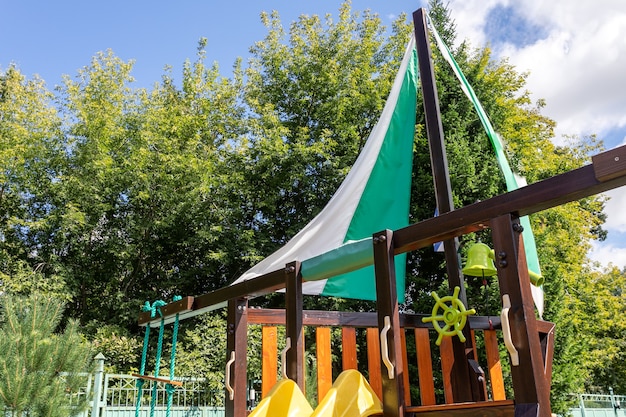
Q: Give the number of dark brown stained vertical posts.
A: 5